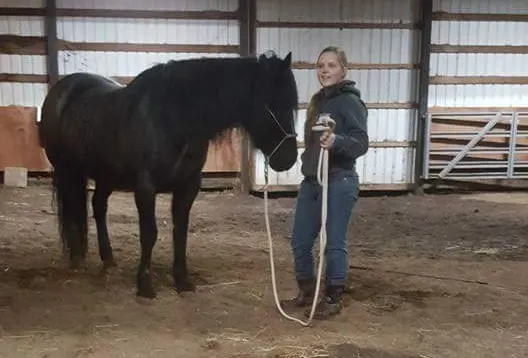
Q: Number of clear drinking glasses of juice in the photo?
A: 0